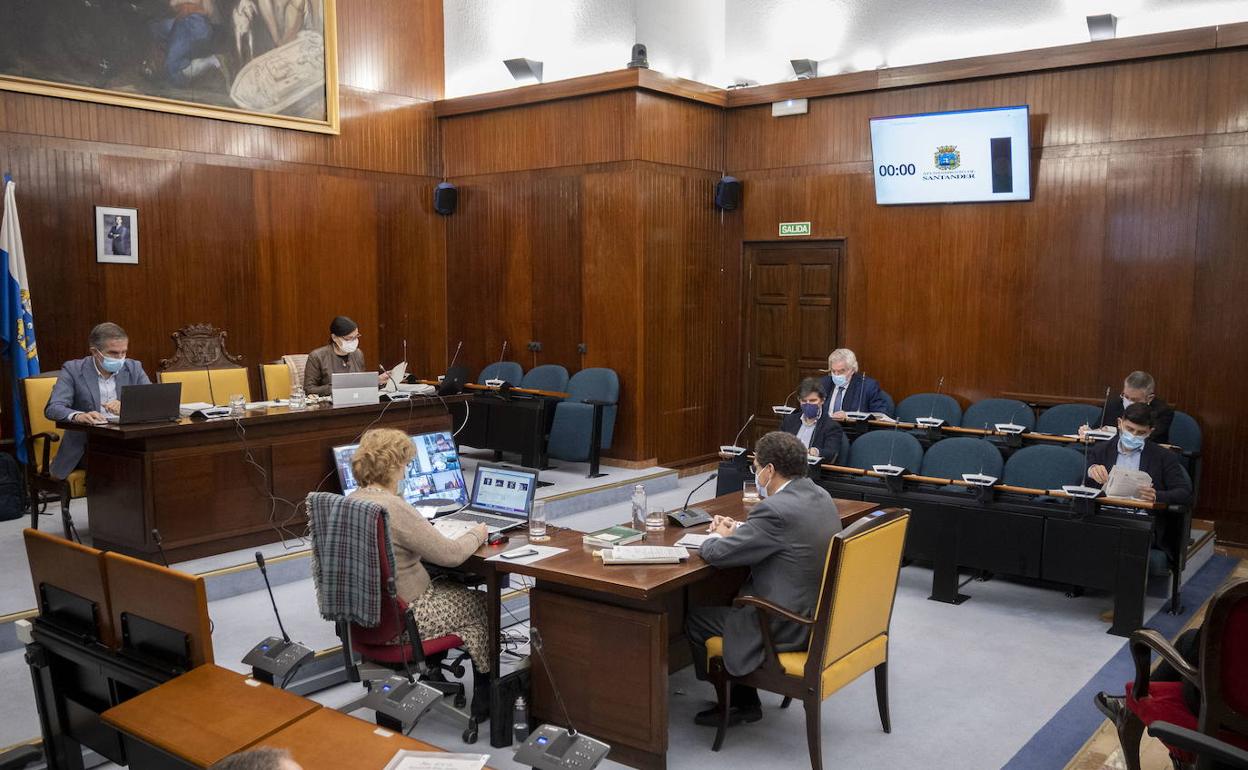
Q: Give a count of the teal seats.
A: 13